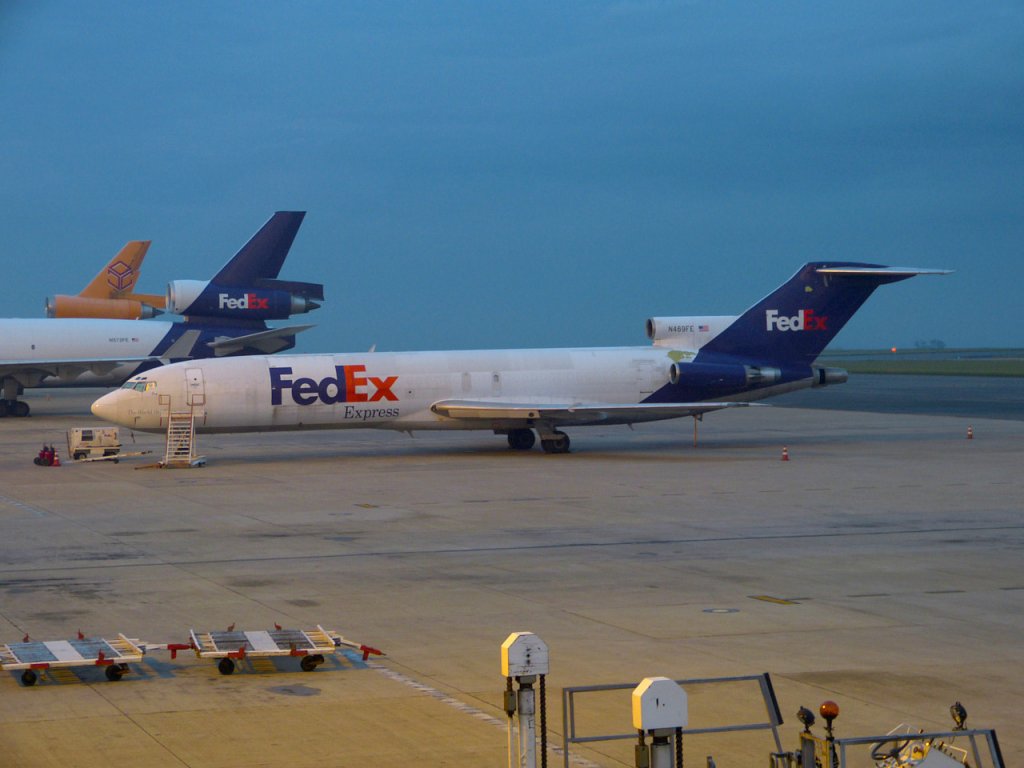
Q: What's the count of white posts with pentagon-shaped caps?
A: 2